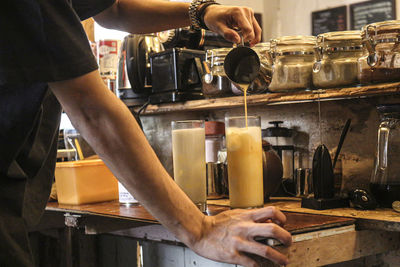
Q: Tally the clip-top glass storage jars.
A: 5